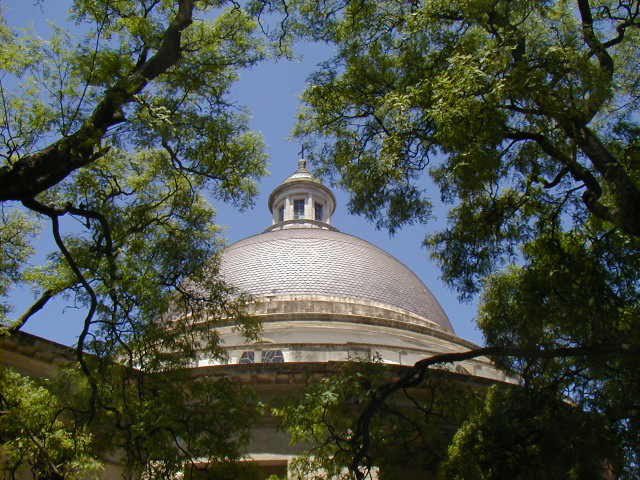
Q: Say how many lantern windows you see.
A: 3